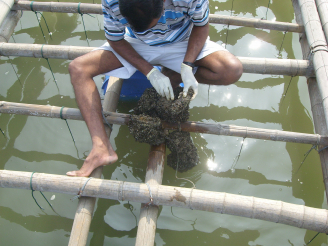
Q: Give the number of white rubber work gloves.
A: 2